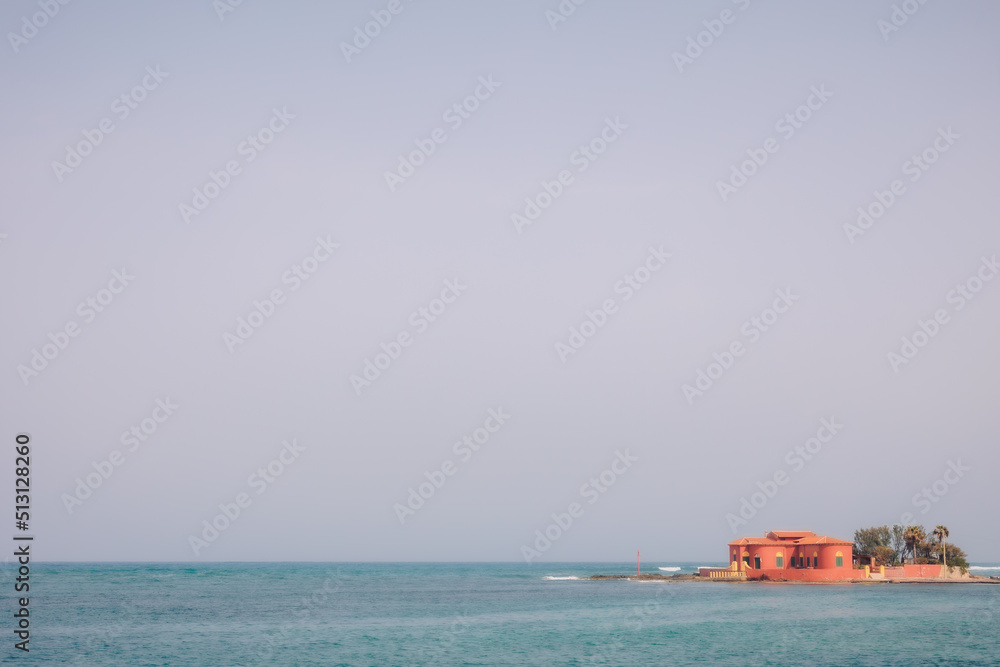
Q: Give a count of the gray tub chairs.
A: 0